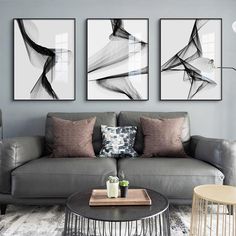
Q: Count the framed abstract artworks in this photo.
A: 3